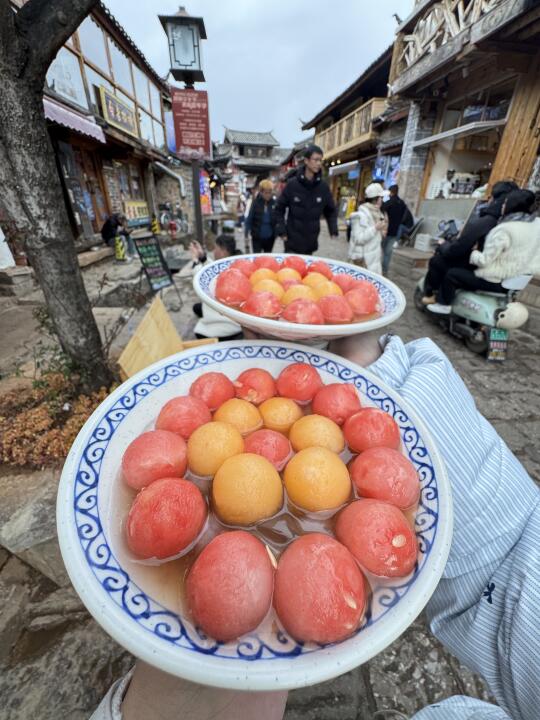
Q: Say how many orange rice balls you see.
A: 12